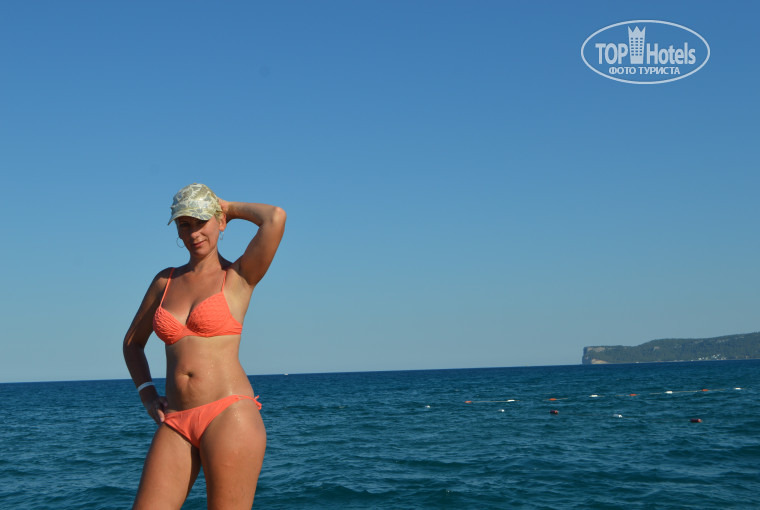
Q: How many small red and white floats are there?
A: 13